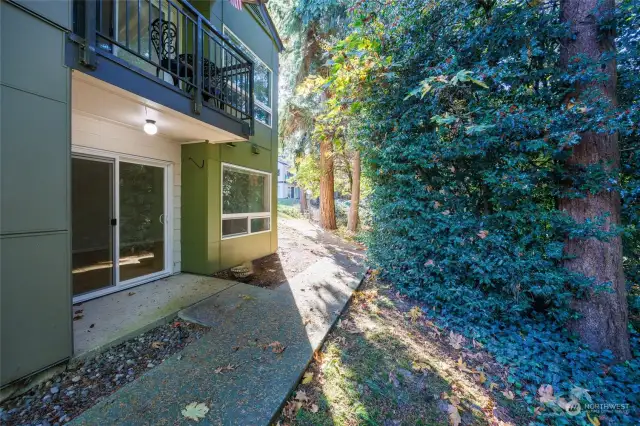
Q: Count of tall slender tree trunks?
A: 3